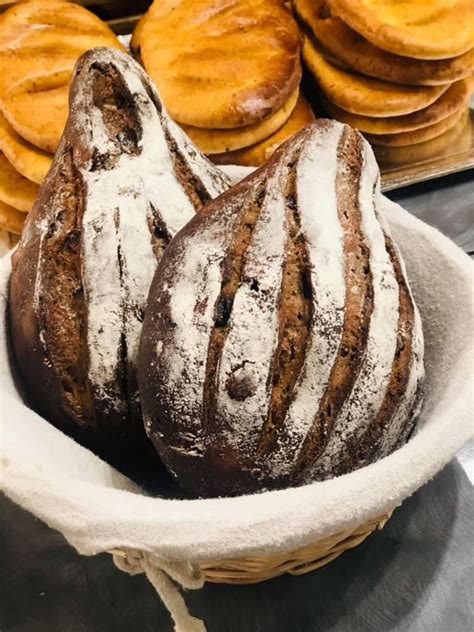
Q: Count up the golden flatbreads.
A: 12